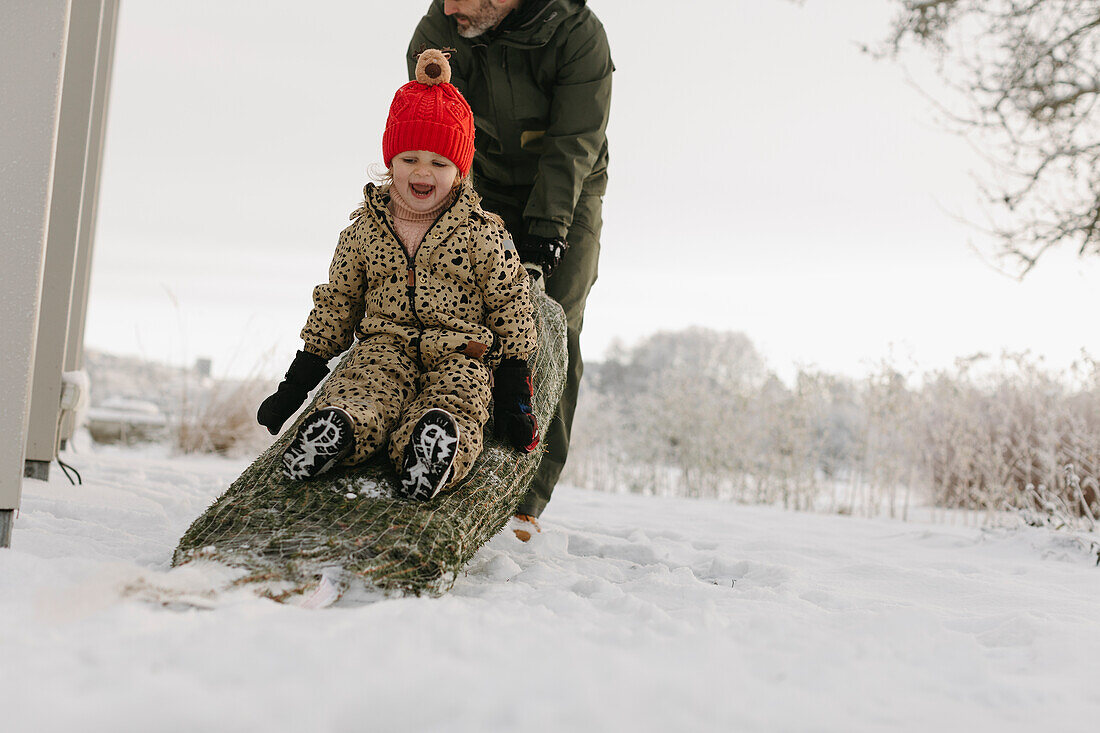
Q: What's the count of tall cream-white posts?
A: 3